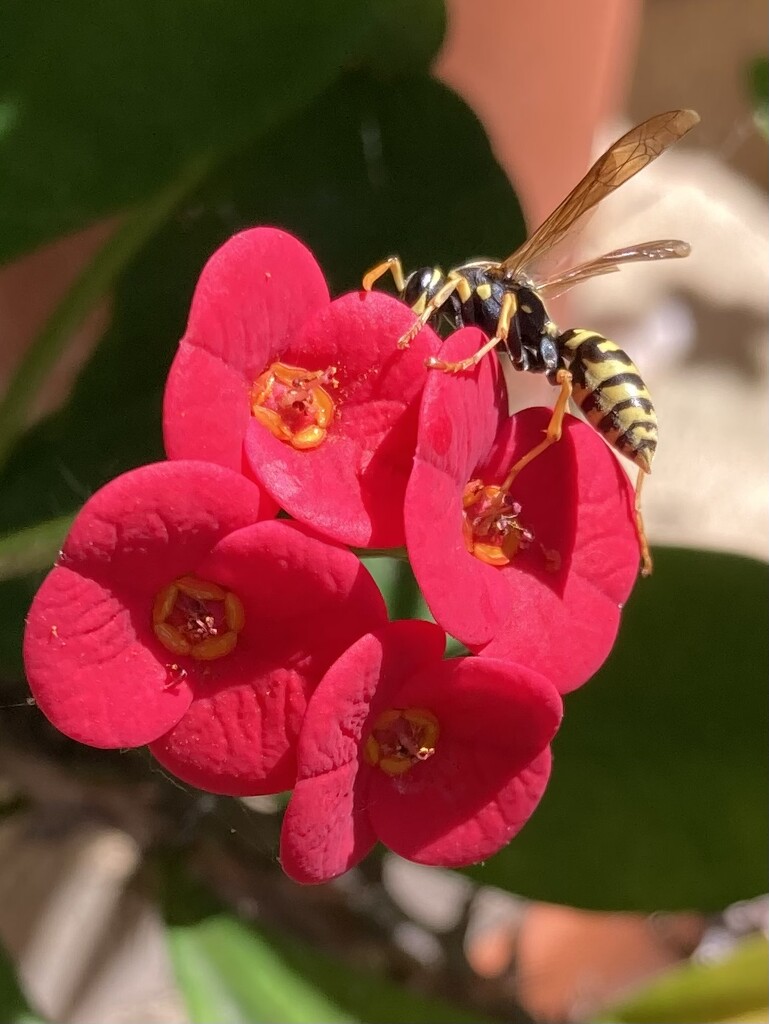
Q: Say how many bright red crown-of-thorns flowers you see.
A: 4